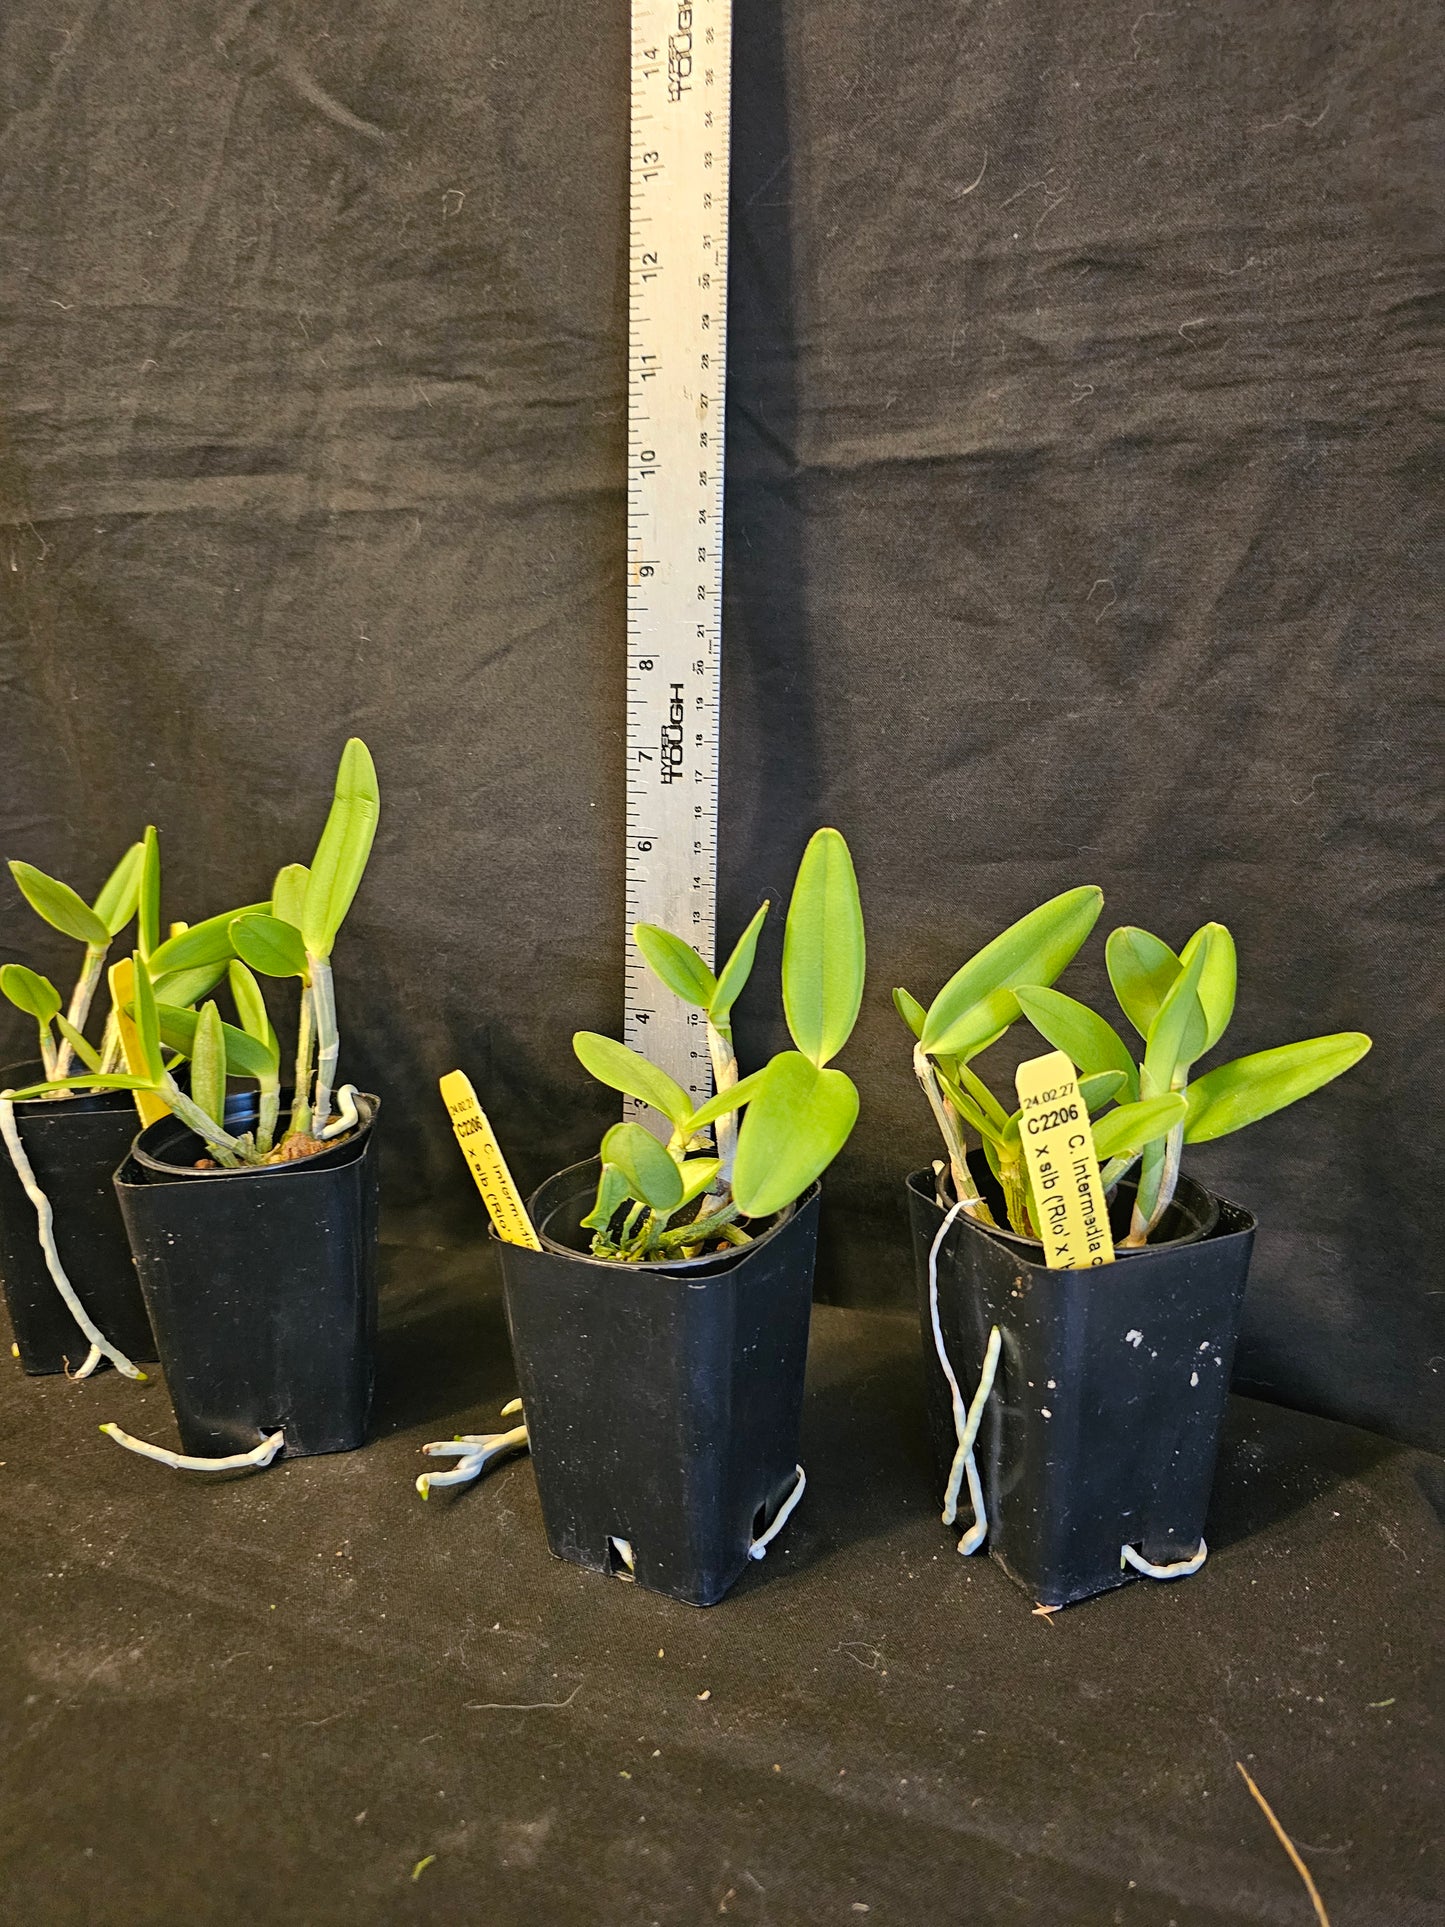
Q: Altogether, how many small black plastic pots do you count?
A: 4